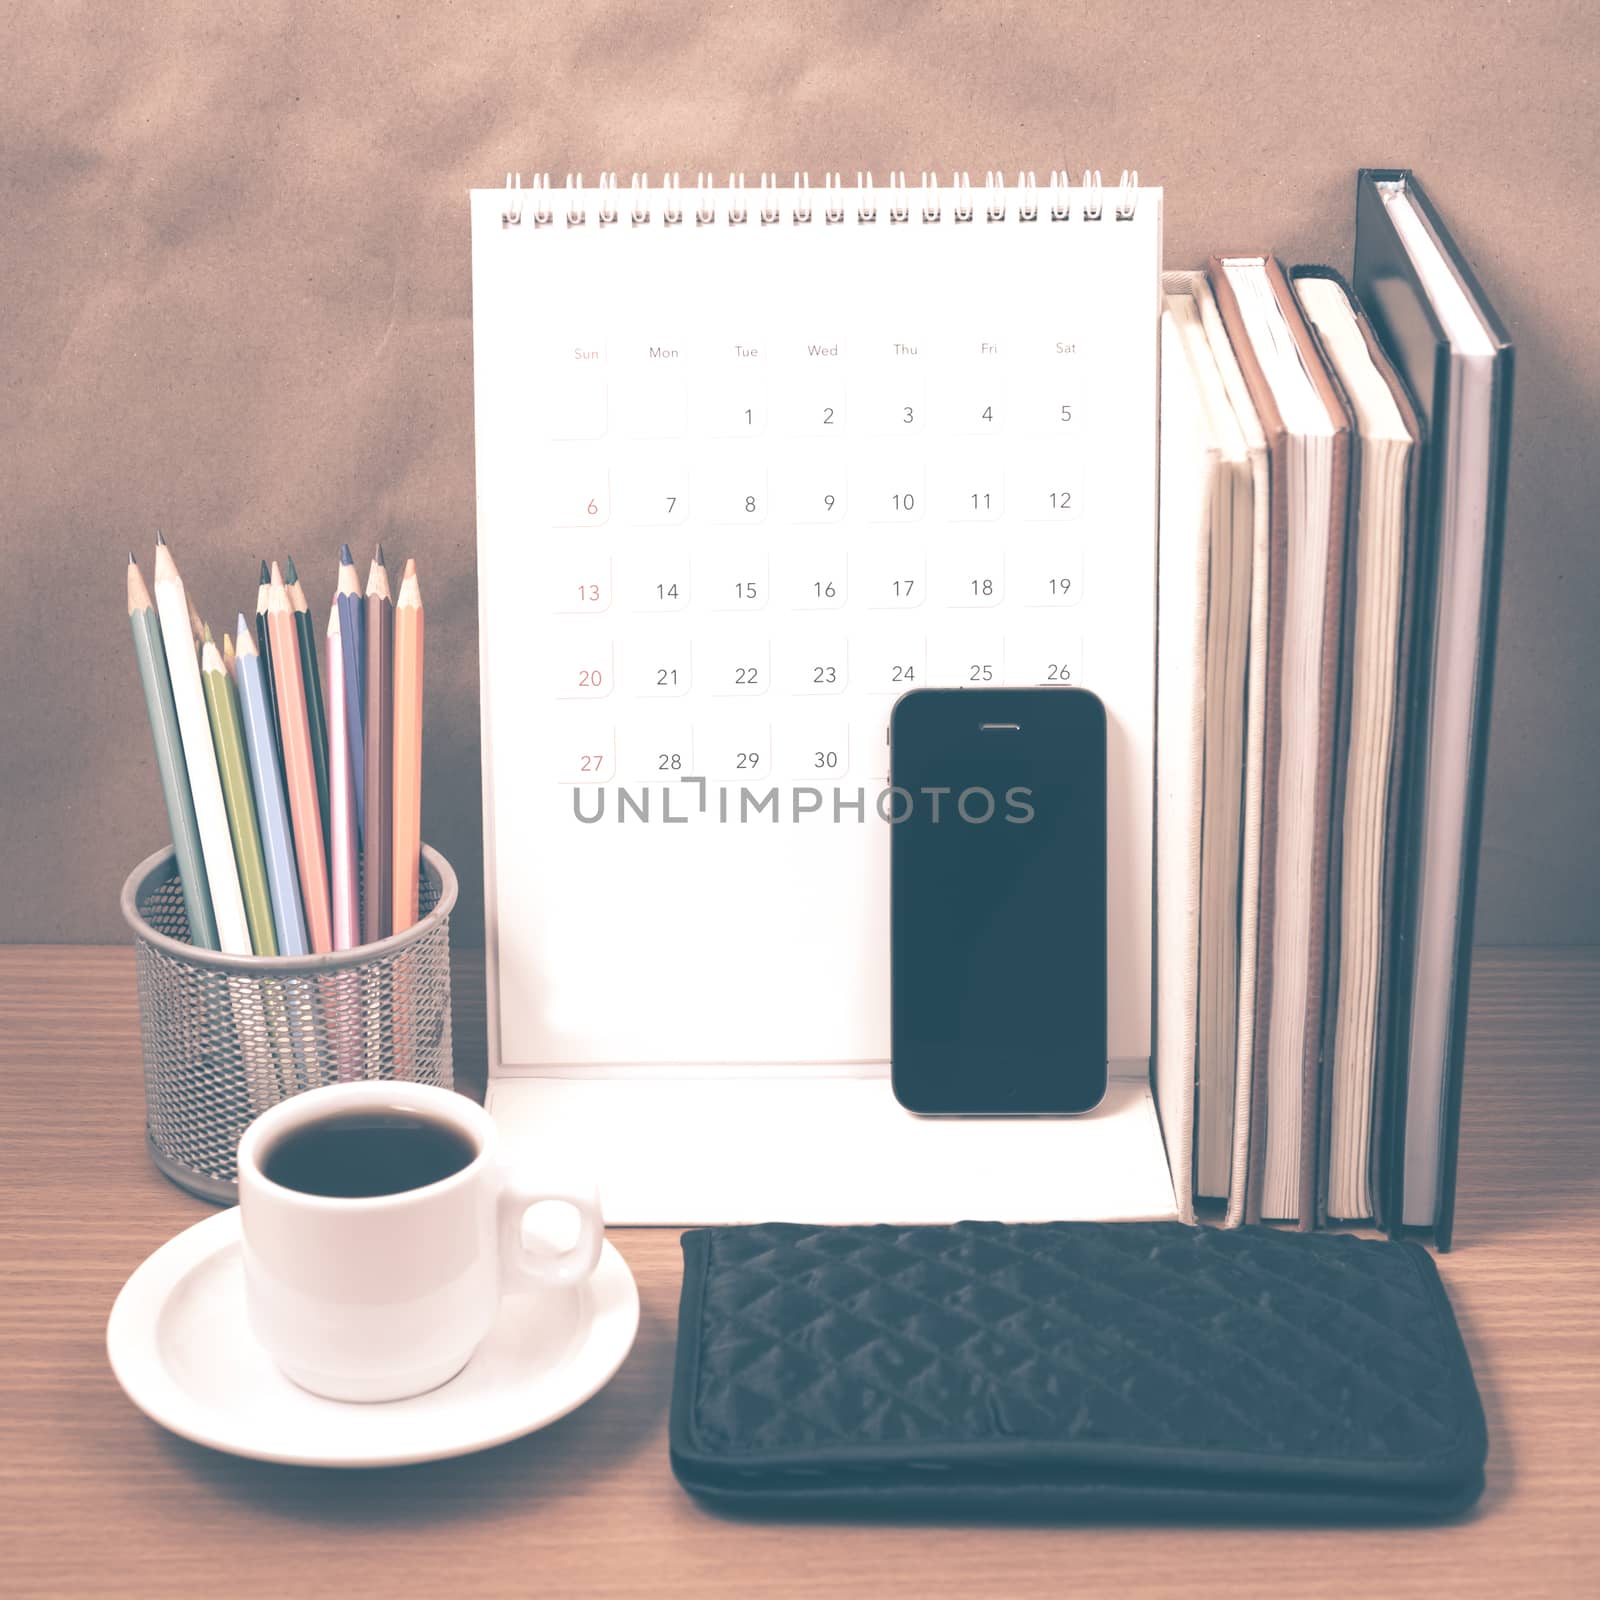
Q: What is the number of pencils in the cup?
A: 13